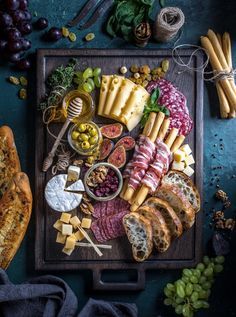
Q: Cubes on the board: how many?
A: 14